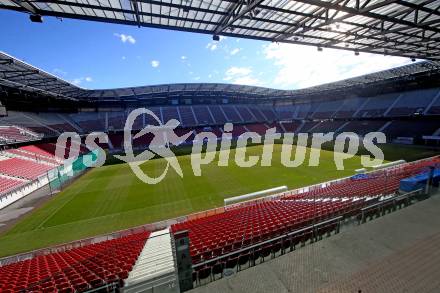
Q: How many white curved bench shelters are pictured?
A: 2